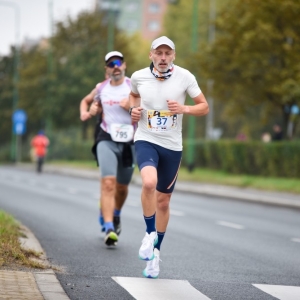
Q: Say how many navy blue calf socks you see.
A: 2